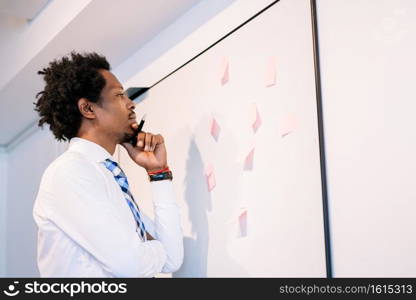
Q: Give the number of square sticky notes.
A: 8